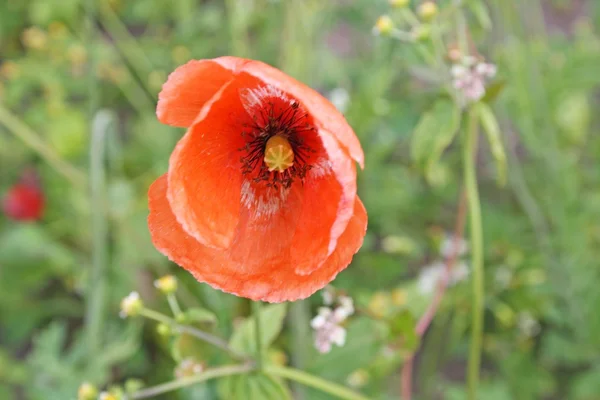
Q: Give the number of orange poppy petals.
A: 4